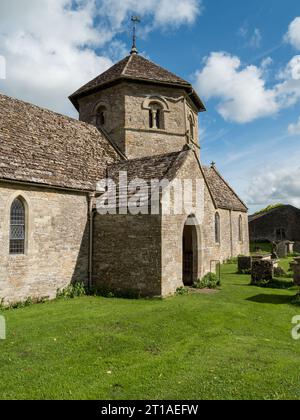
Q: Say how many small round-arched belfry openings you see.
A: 3